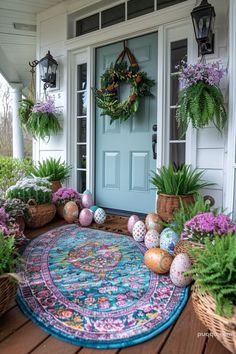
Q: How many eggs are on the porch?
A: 12